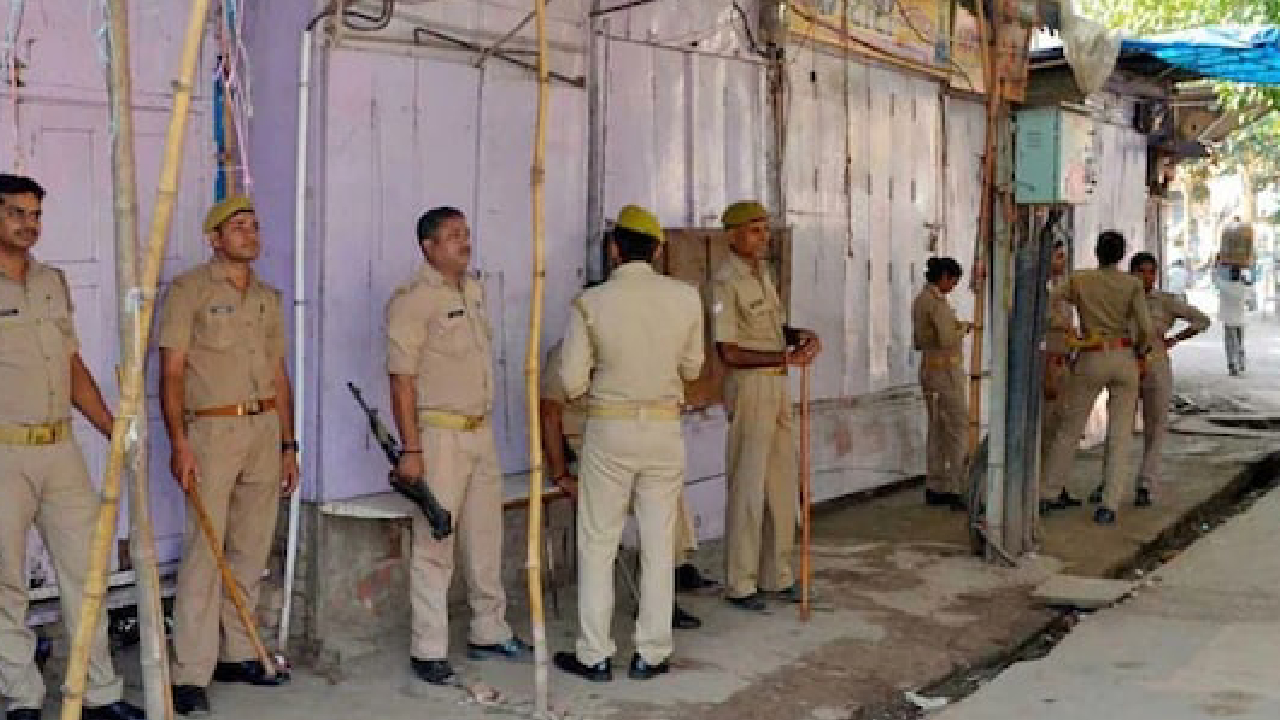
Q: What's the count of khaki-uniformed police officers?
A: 10